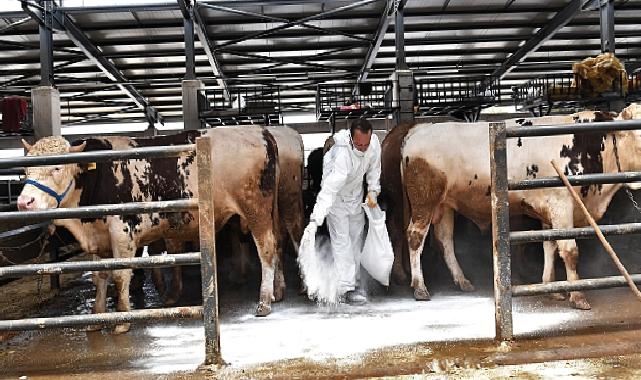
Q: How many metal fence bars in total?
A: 8